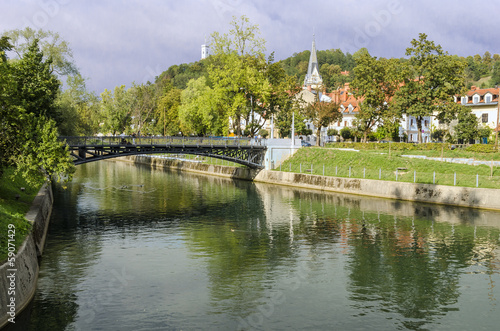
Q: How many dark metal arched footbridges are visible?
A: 1